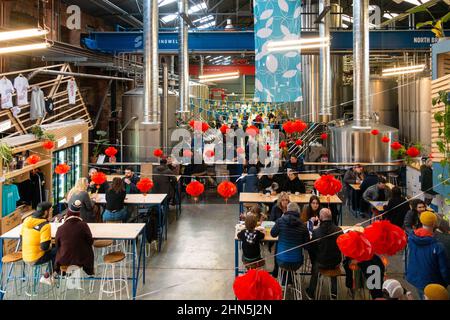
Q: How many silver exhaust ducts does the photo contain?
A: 4